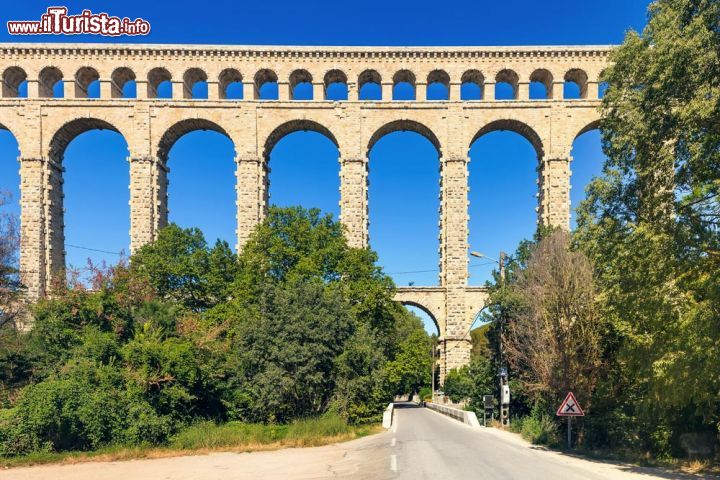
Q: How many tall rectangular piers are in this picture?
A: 6